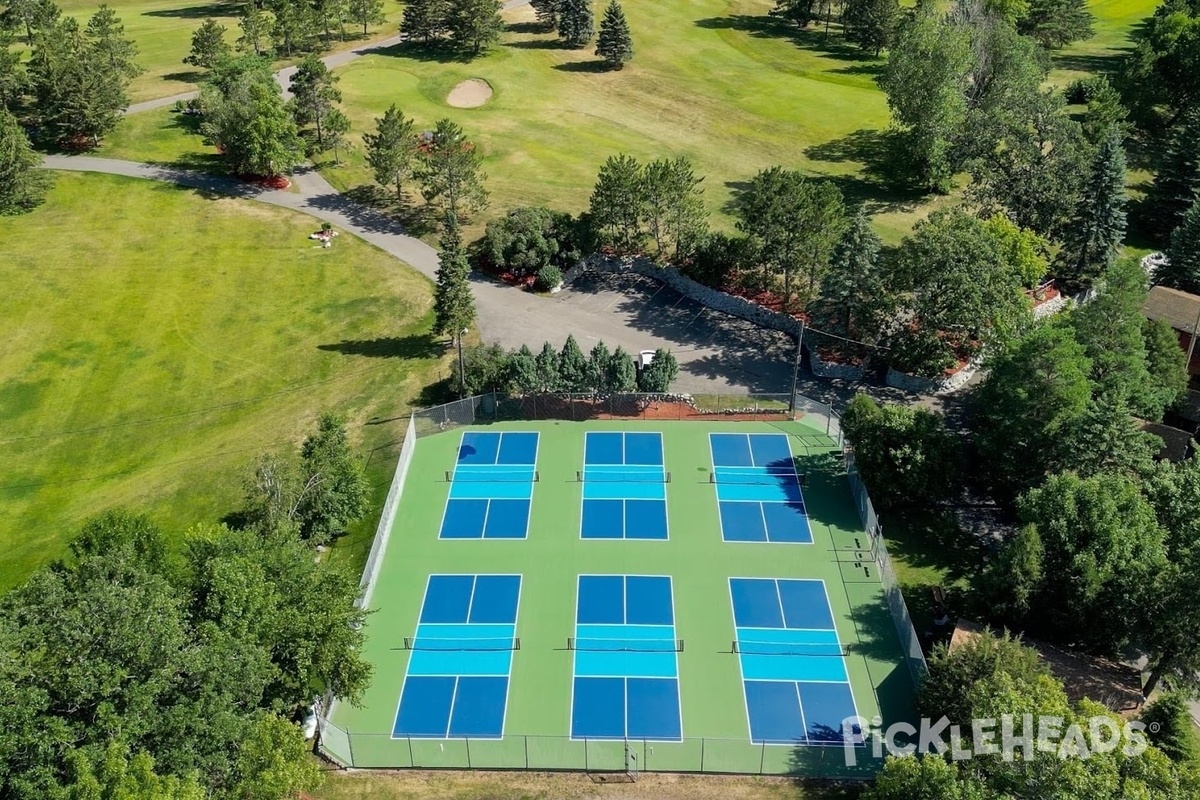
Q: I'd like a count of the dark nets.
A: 6